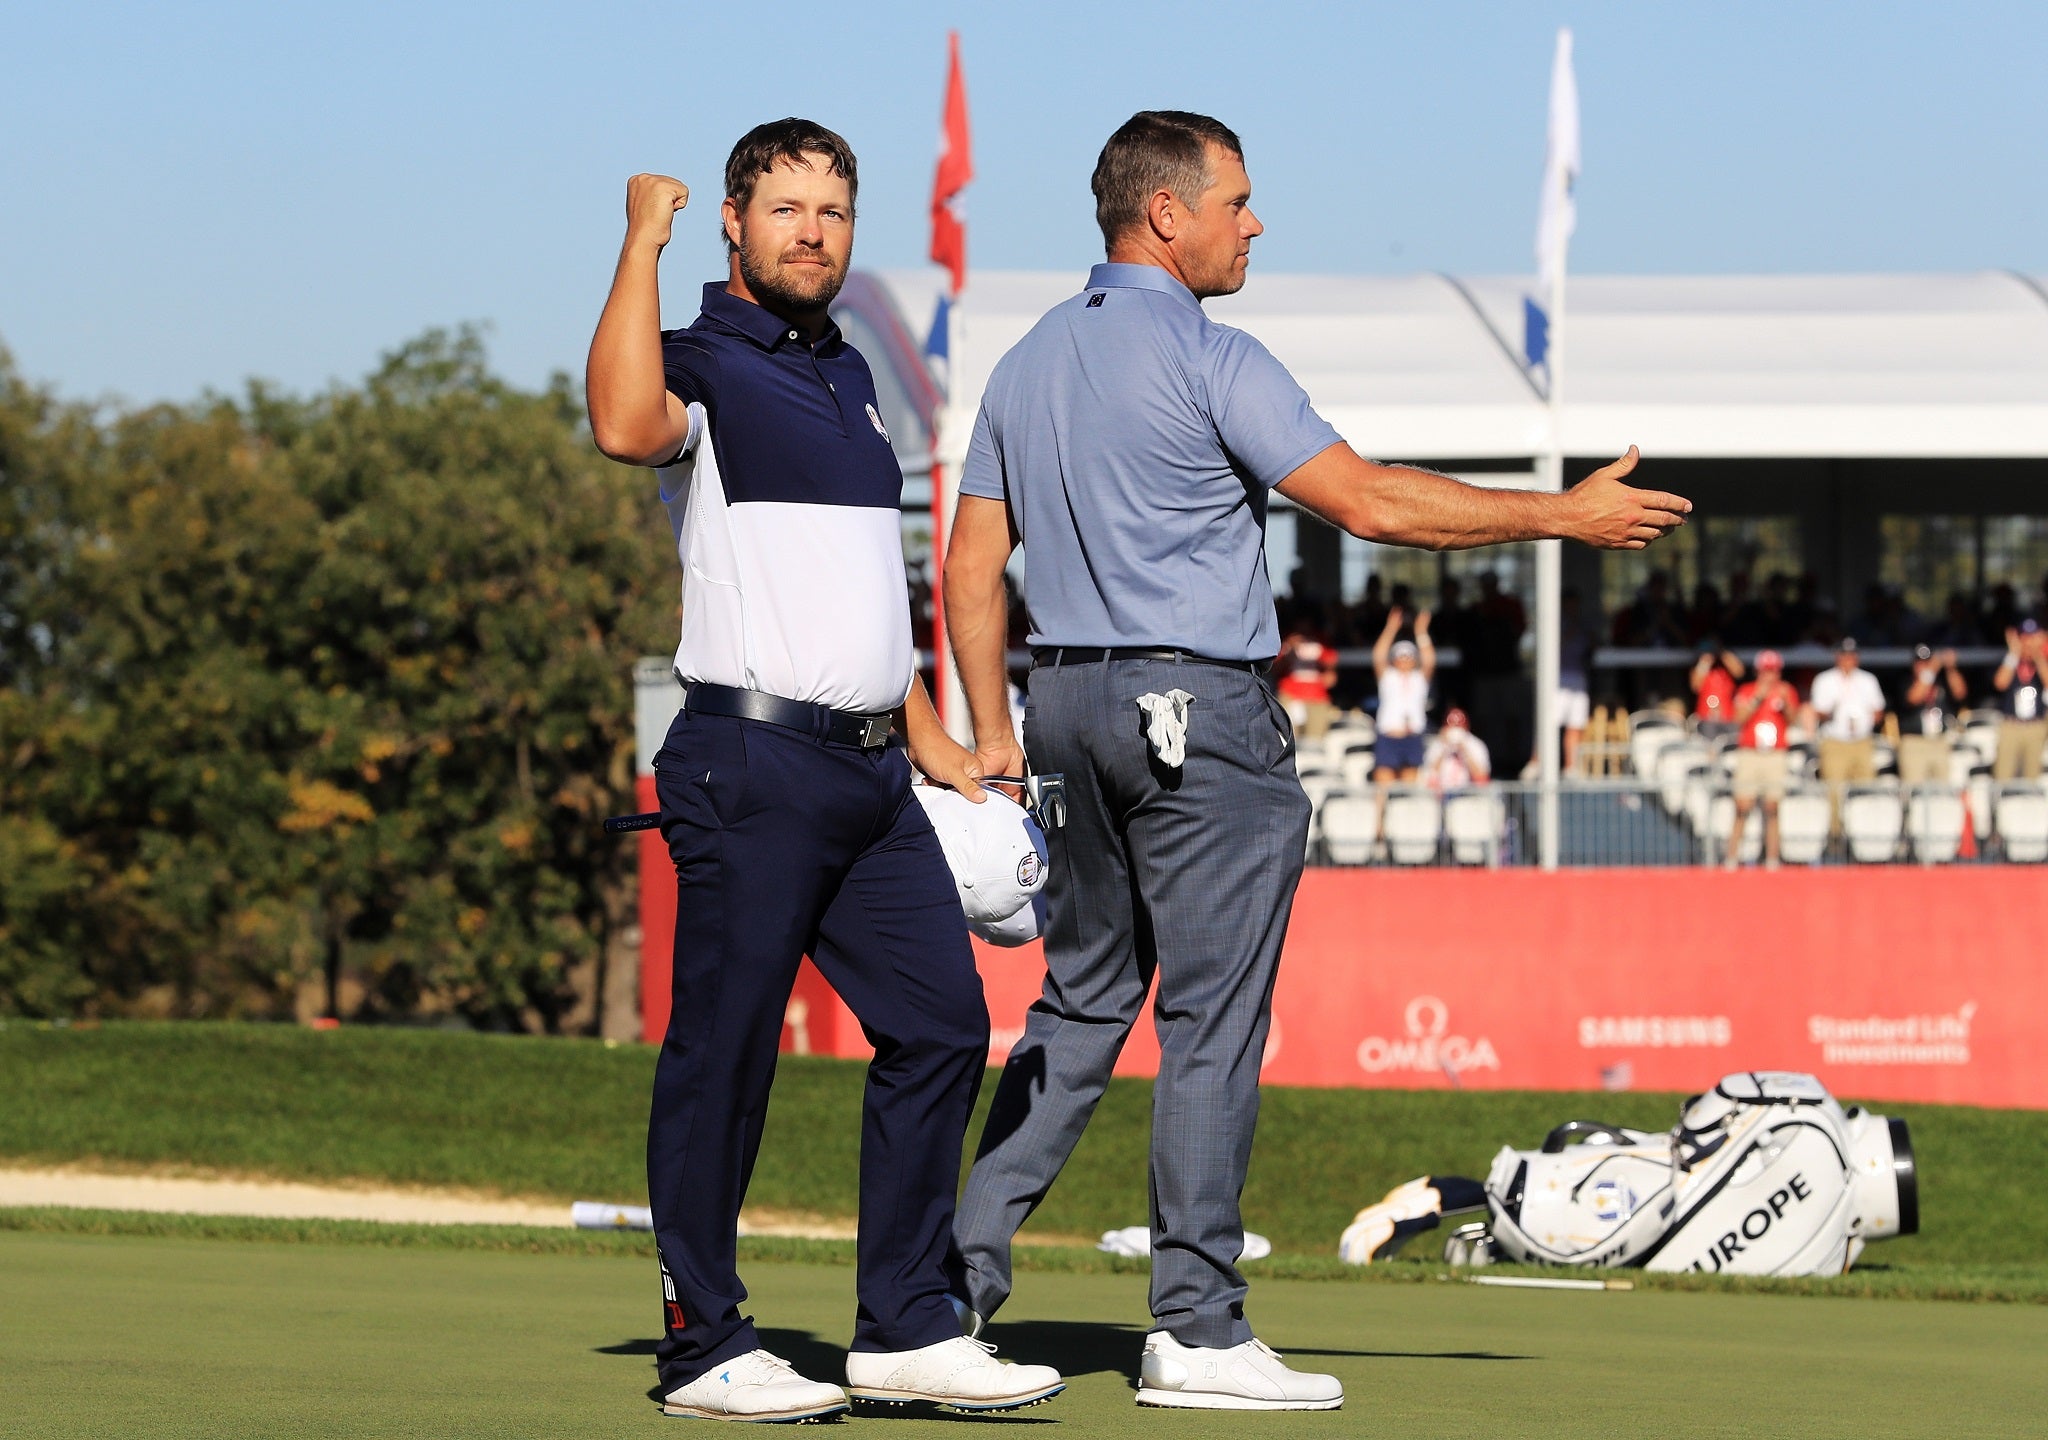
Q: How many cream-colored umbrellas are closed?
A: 0